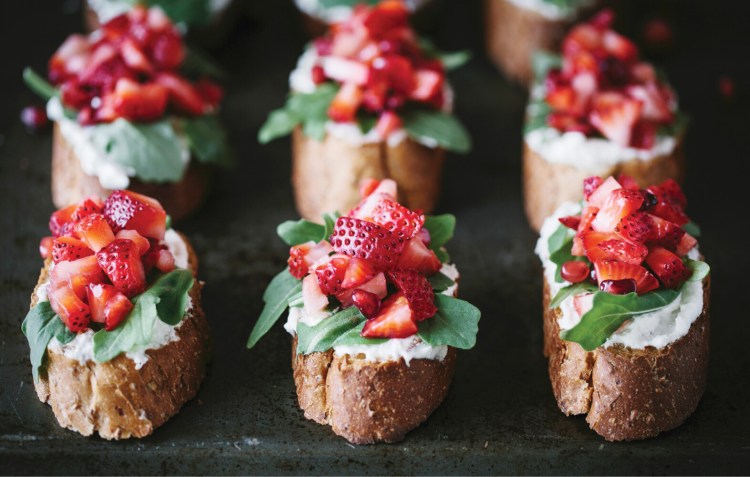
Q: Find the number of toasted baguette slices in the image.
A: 9